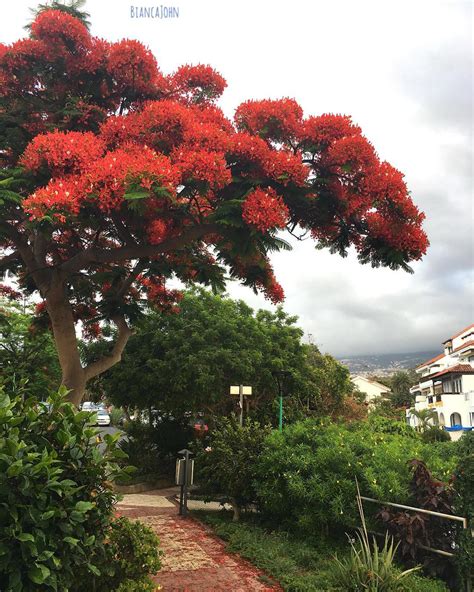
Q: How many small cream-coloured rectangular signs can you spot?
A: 2